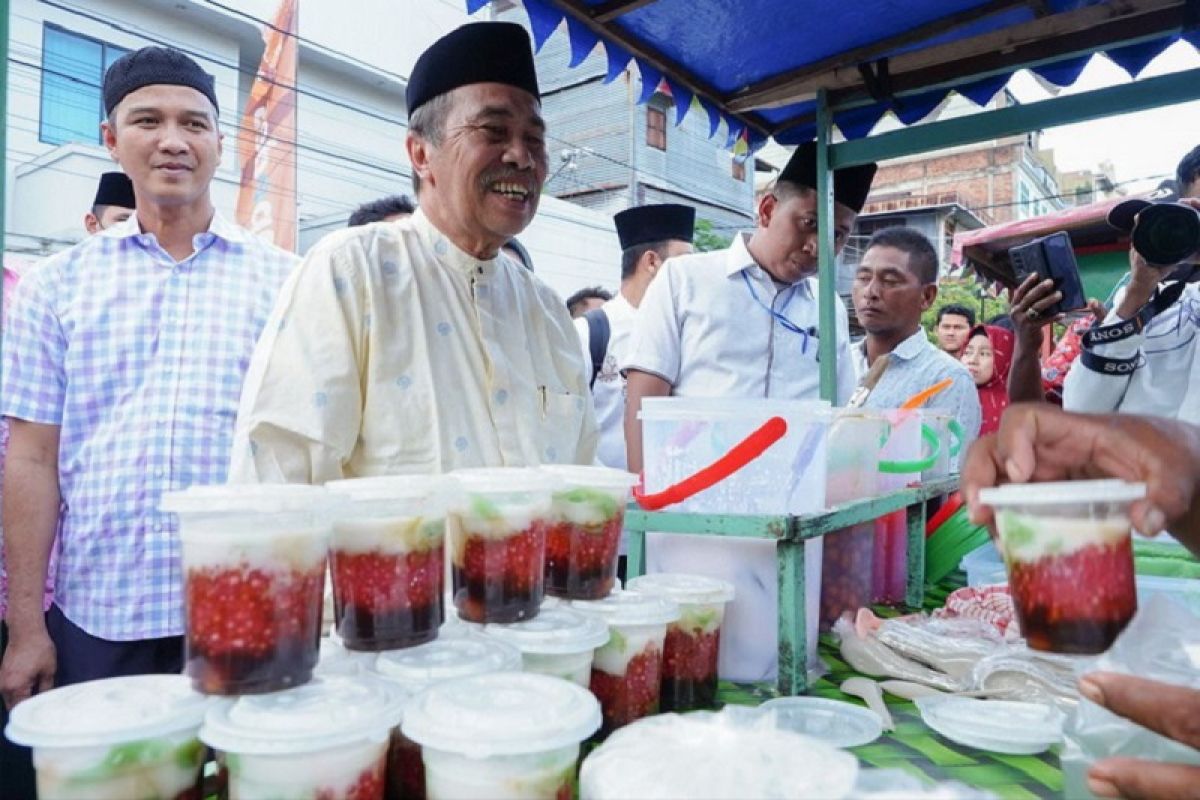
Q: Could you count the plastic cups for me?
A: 12